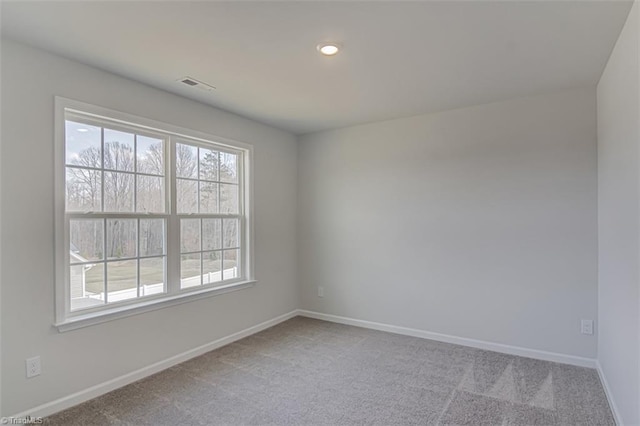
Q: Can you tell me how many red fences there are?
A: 0